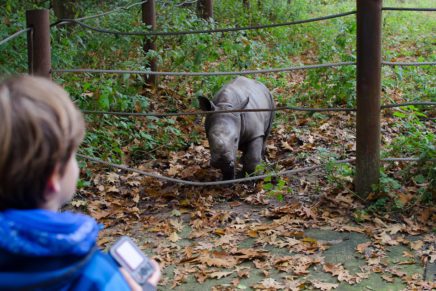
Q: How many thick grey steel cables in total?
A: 4